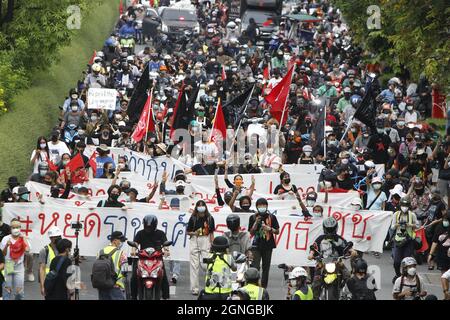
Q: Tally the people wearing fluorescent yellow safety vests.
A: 6